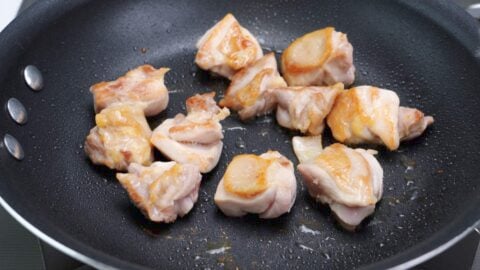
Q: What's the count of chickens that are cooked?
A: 11